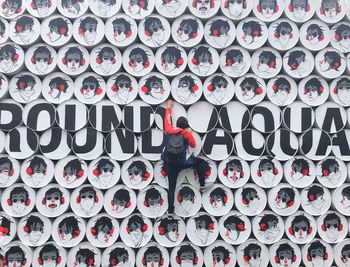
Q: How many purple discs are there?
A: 0